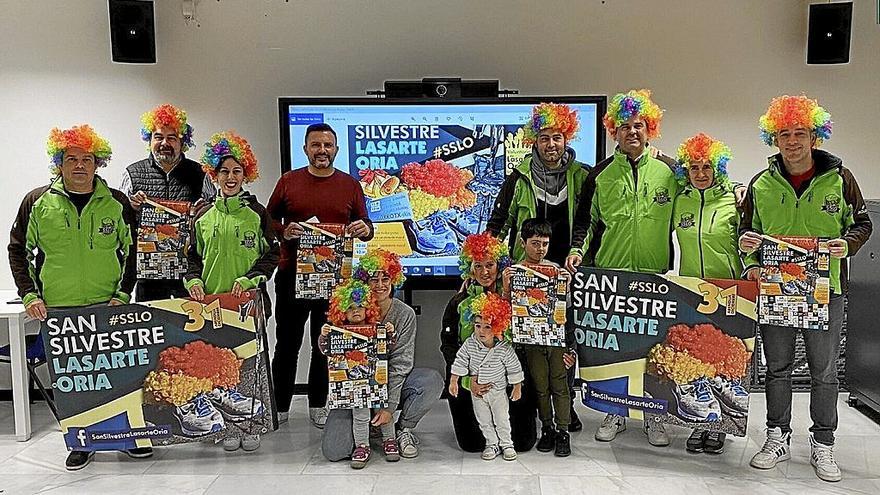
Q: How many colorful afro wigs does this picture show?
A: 11